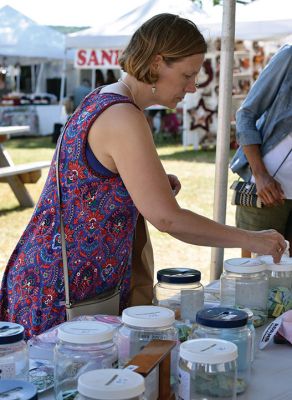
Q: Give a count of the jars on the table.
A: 10